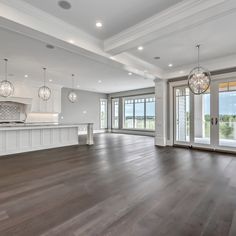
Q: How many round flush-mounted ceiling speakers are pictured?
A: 3